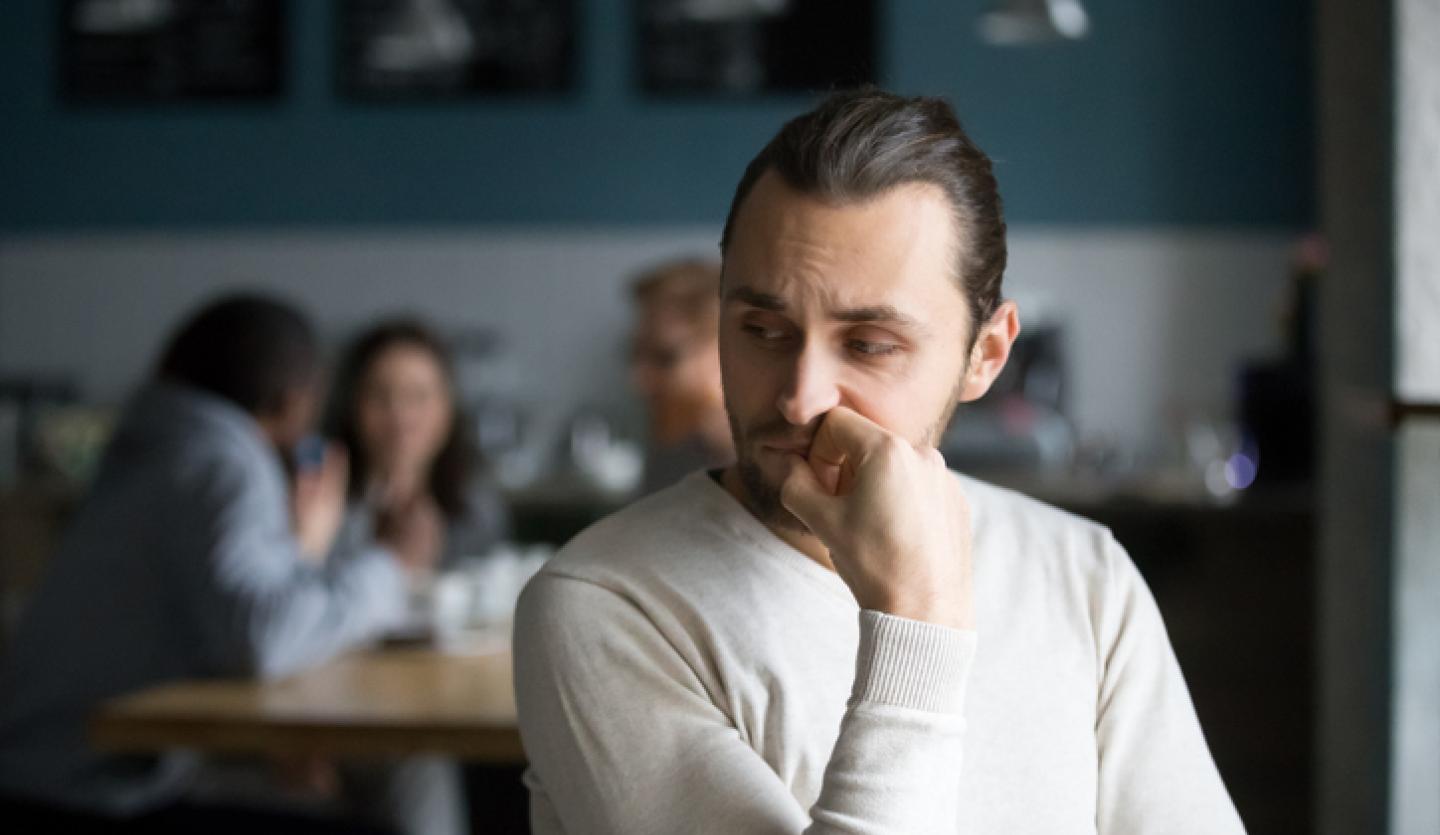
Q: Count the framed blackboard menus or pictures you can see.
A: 3